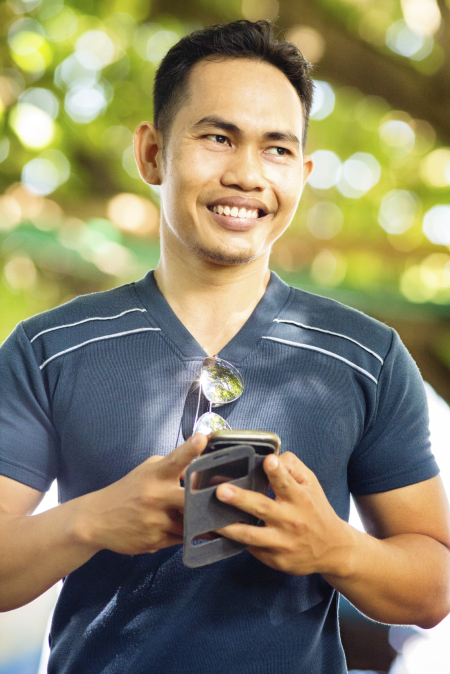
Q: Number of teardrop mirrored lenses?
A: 2